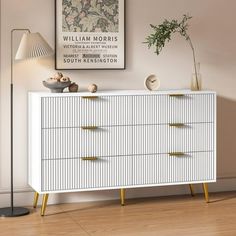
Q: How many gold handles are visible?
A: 6